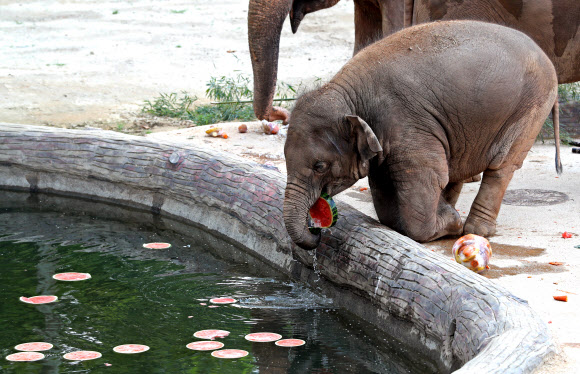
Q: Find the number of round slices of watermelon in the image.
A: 13